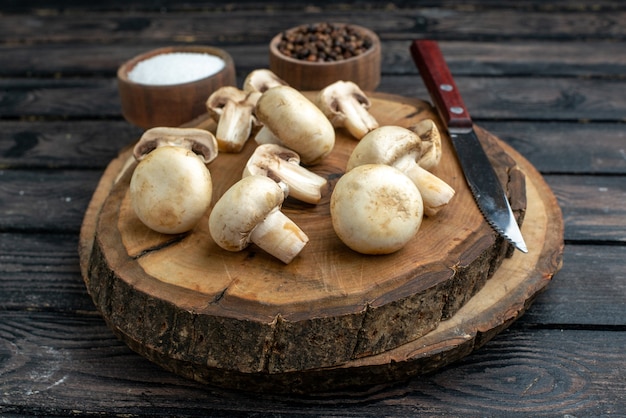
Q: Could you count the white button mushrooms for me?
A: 11